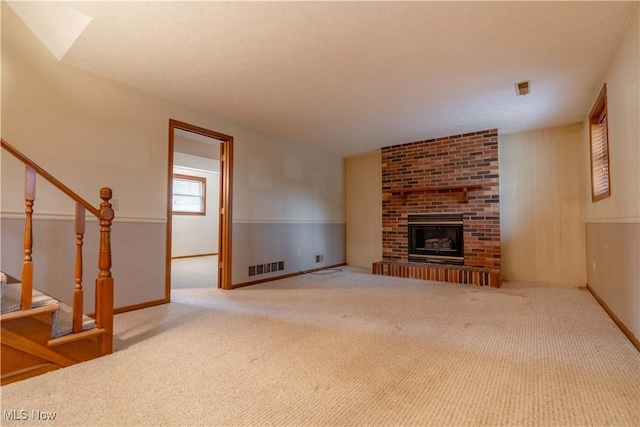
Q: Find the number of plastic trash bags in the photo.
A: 0